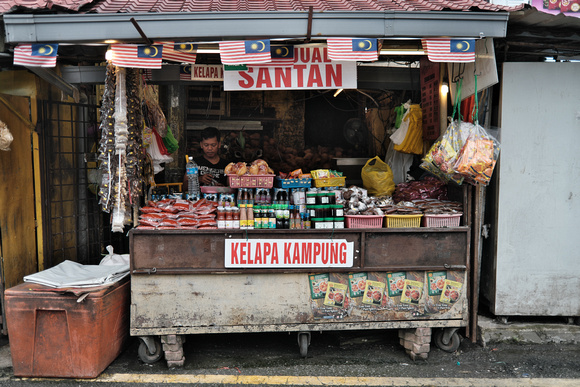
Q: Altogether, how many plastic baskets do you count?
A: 6